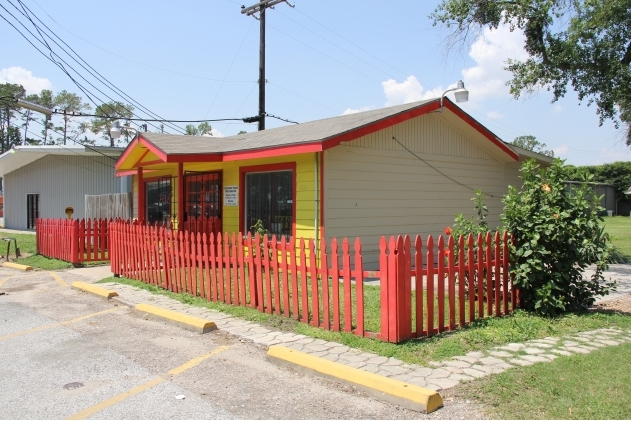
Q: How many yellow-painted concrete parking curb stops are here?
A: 4